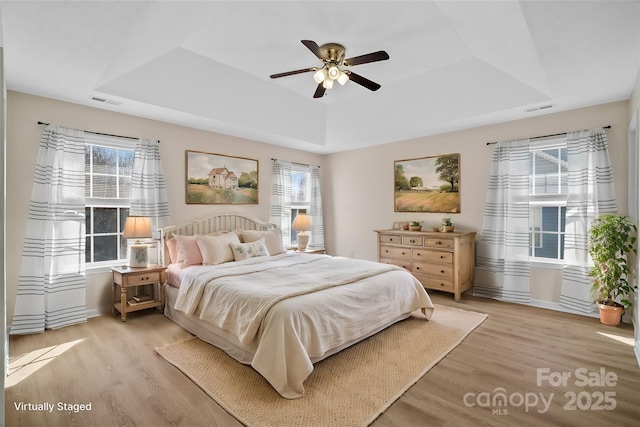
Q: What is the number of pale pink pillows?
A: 2